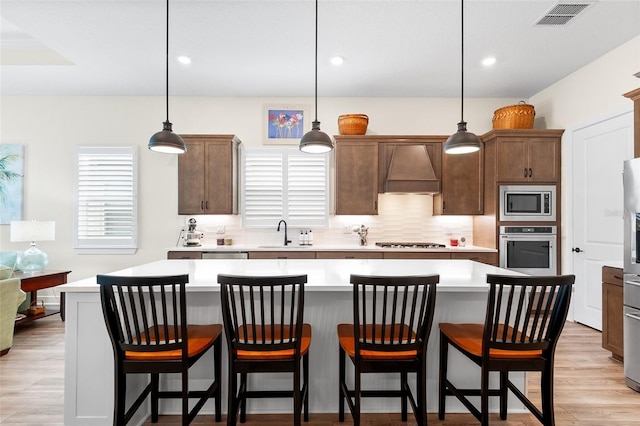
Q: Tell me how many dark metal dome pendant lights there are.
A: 3